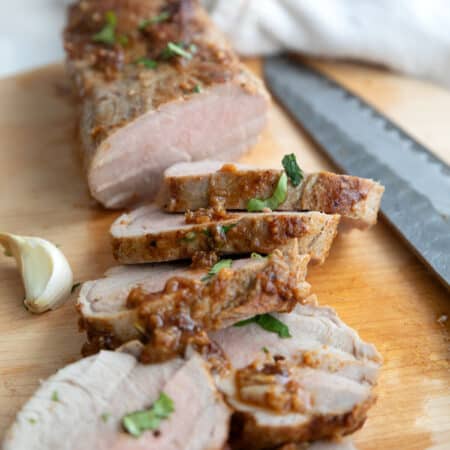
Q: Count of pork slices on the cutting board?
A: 5